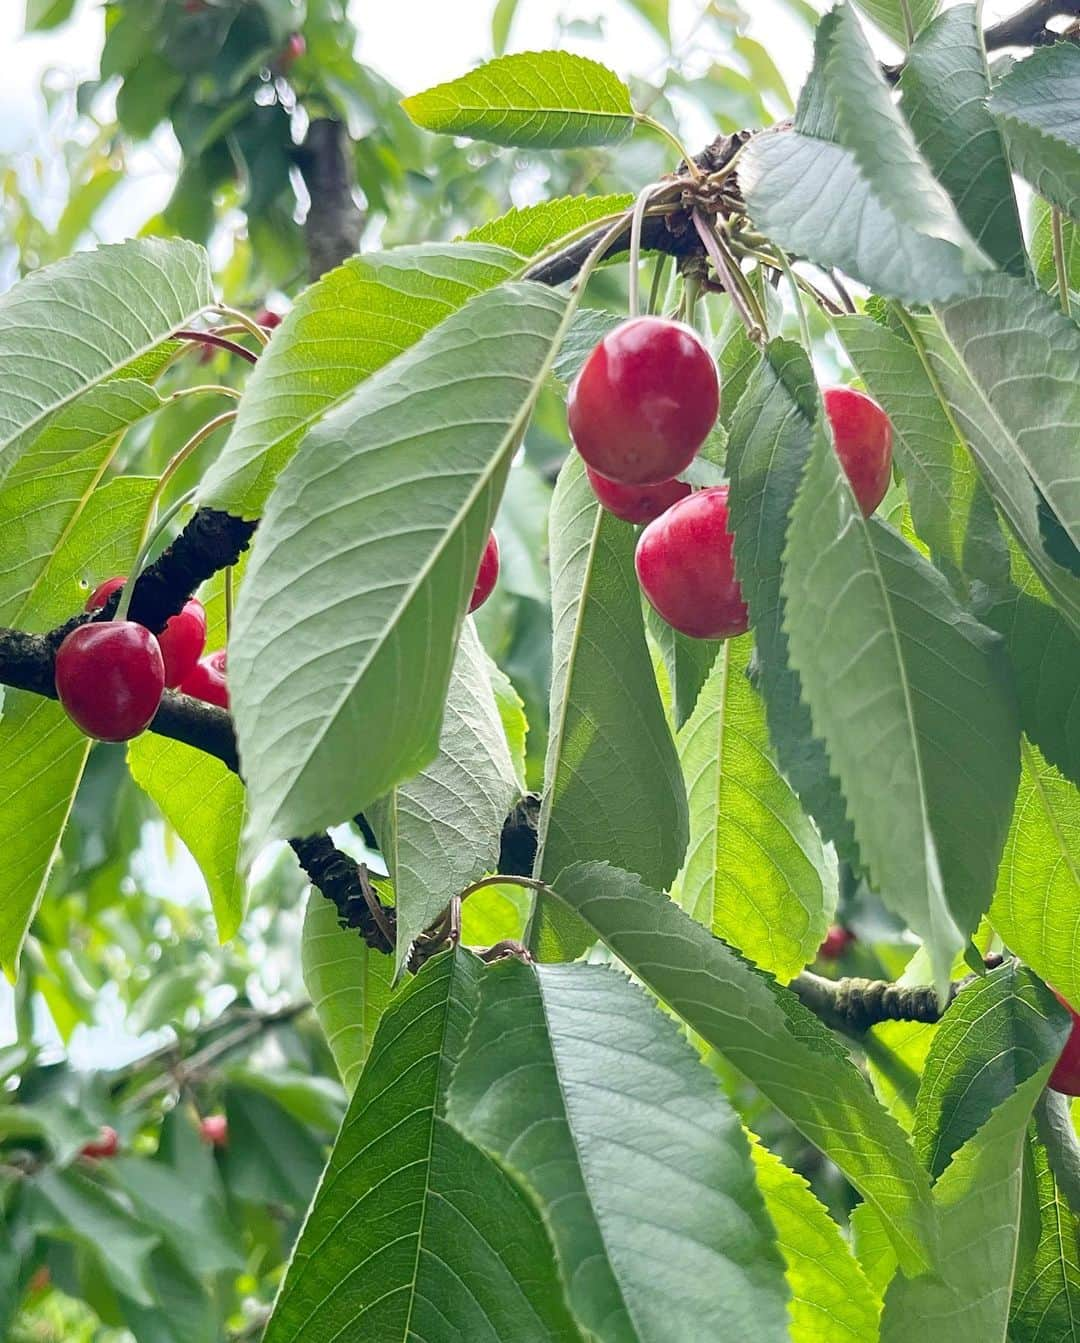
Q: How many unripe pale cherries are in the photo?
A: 0